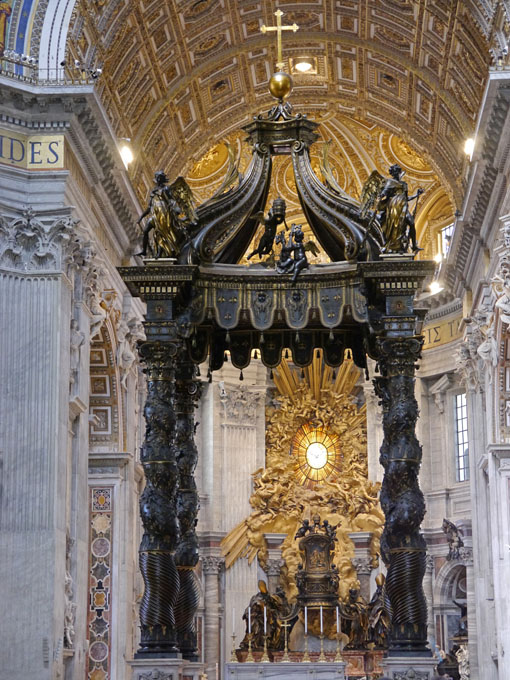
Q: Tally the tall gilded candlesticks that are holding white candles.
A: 6